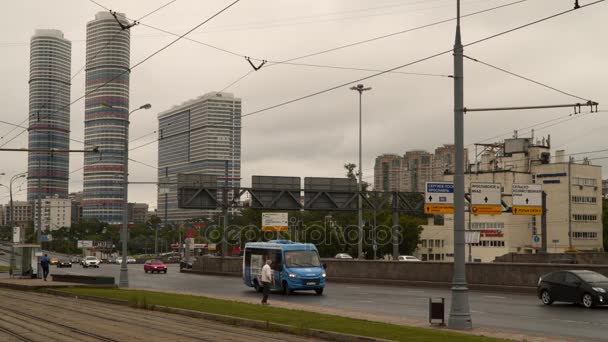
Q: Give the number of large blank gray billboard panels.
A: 3